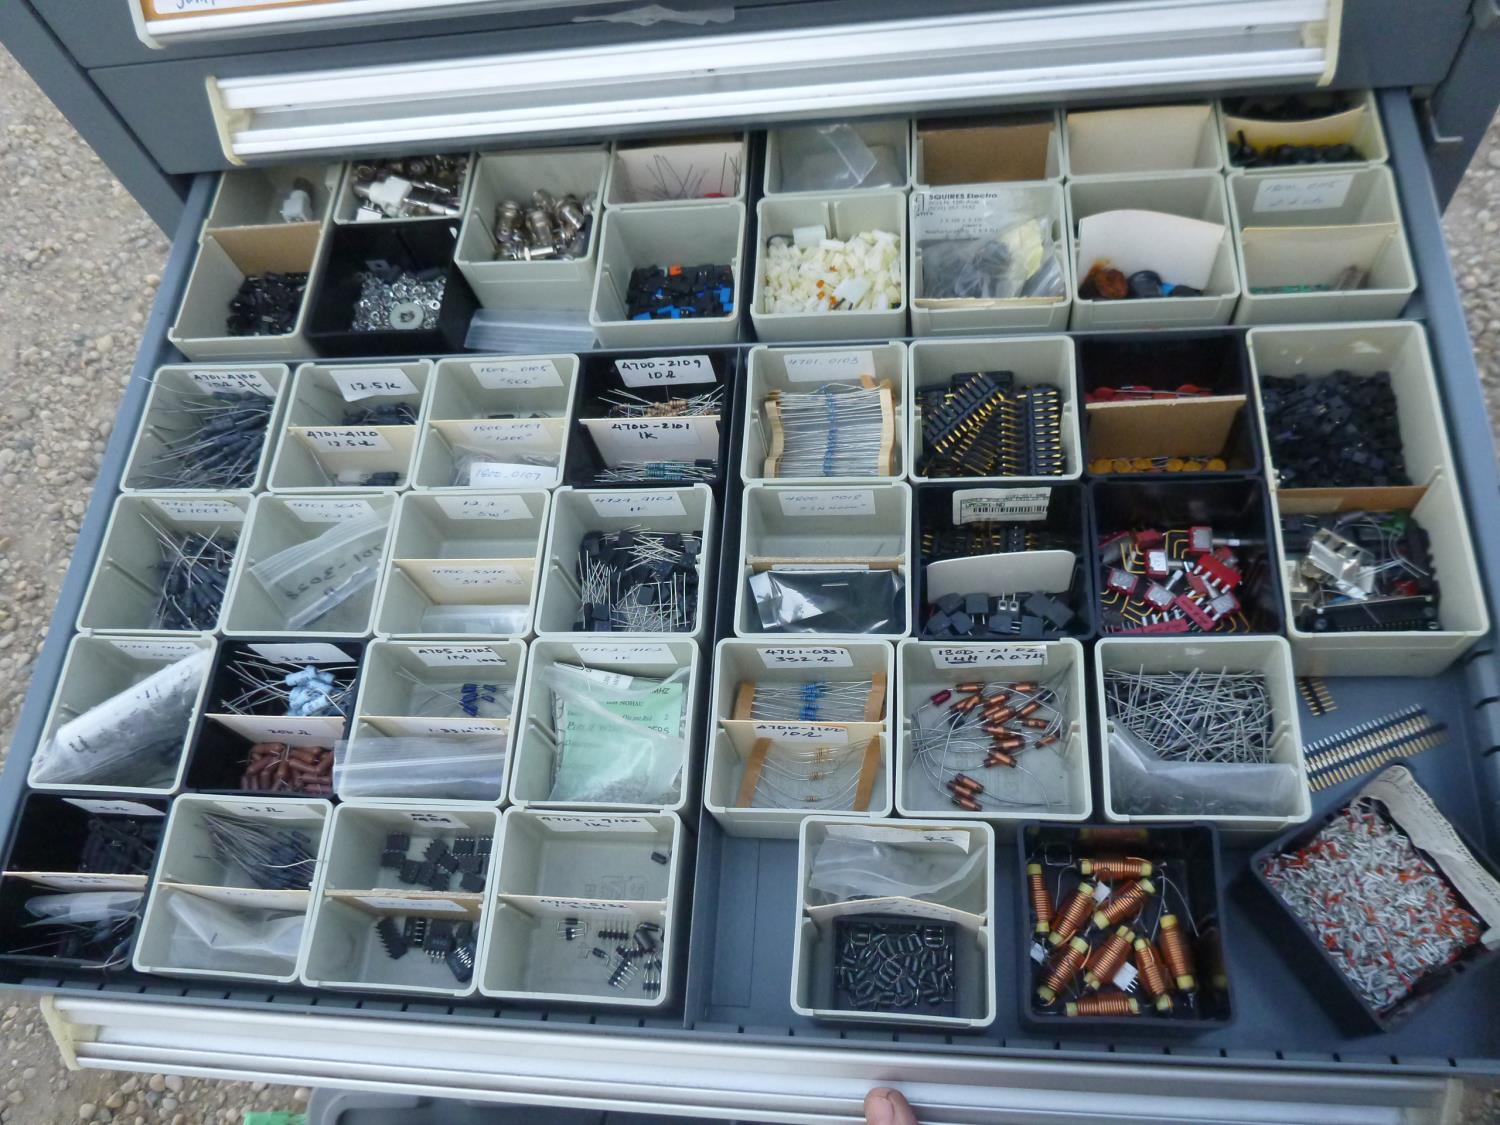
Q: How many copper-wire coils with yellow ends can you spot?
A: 9